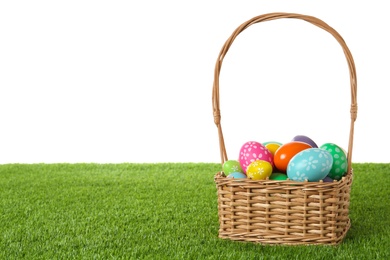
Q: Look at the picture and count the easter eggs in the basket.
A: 12